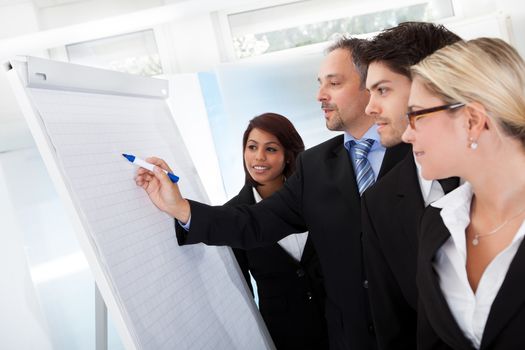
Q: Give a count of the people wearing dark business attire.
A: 4